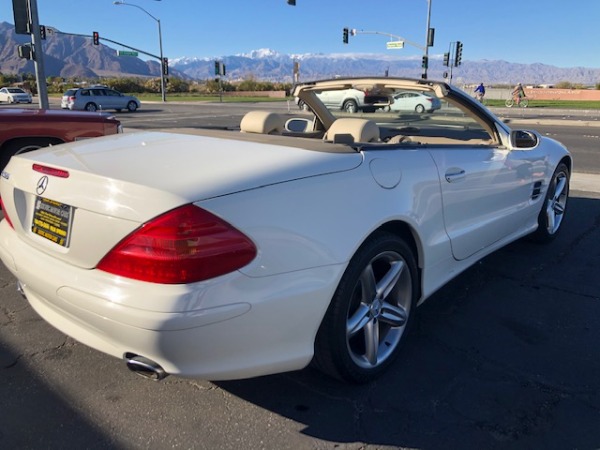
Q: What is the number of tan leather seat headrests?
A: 2